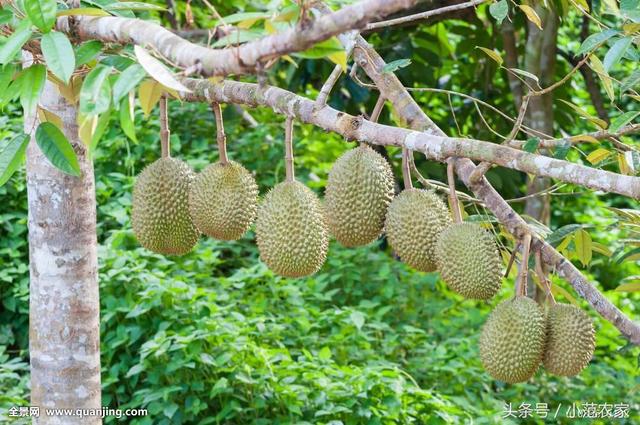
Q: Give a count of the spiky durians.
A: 8